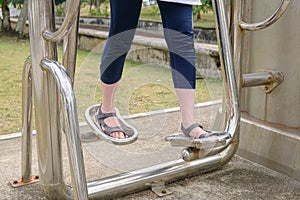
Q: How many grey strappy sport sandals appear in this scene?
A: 2